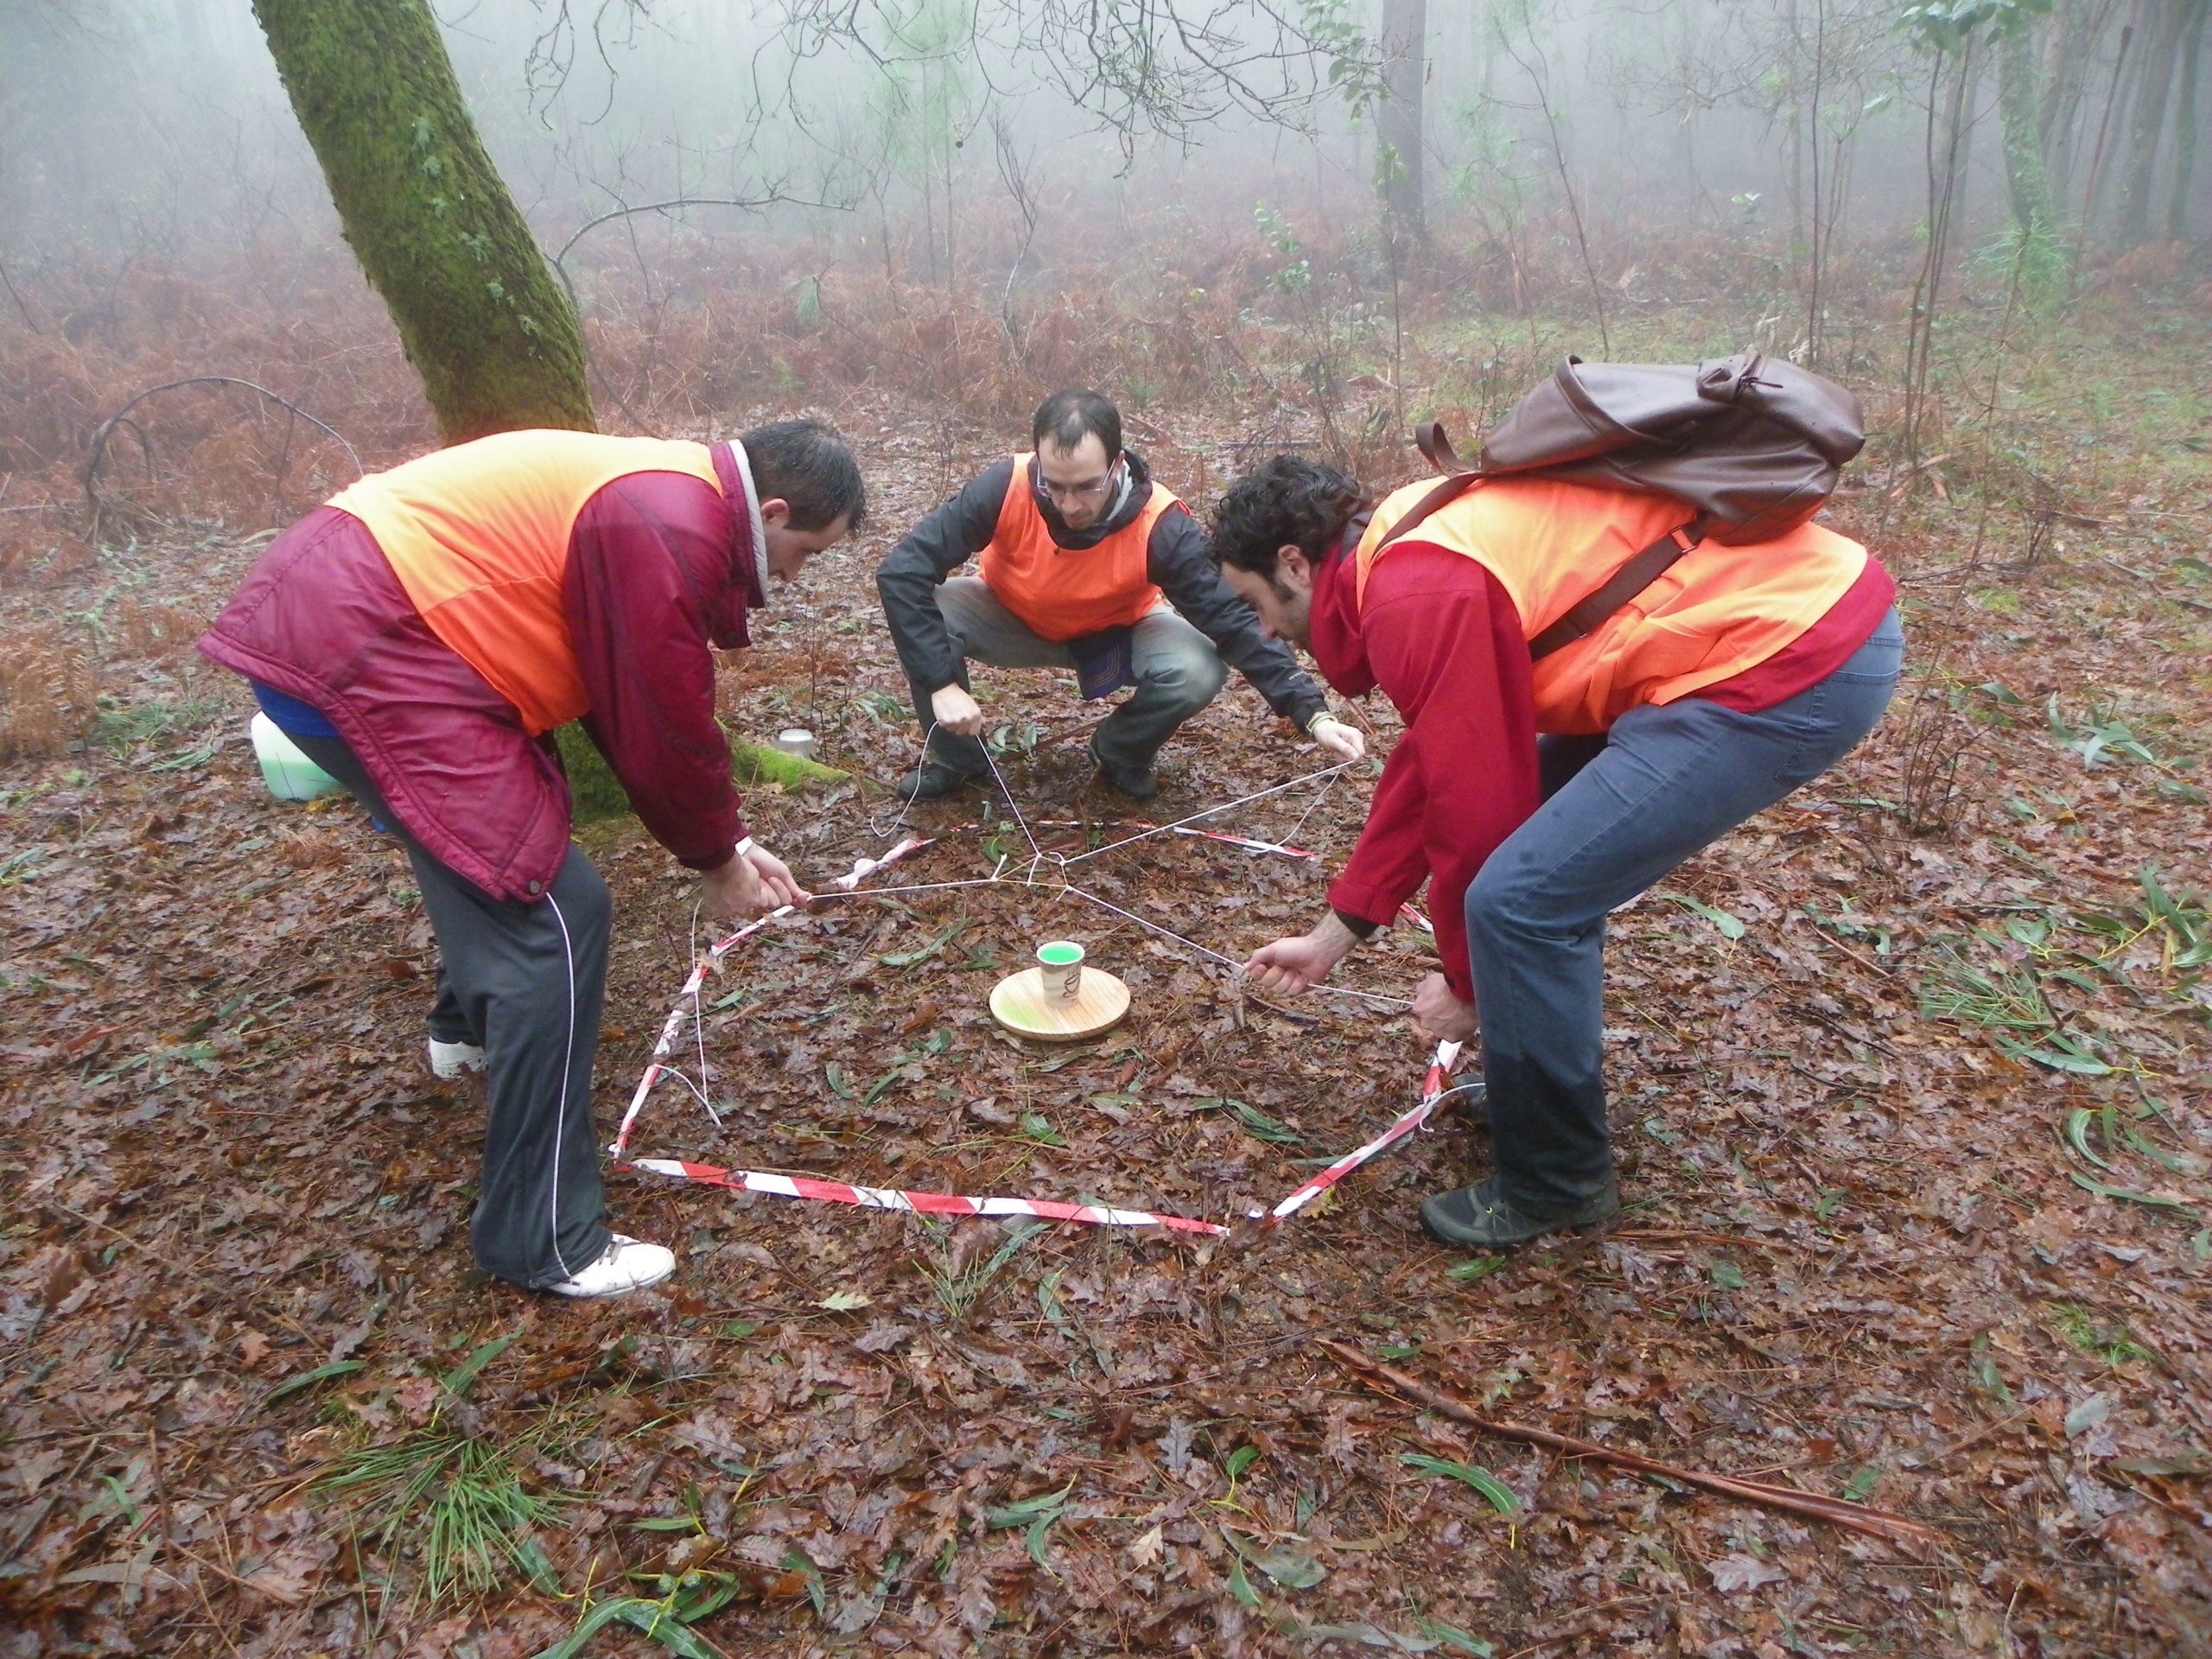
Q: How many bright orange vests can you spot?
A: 3